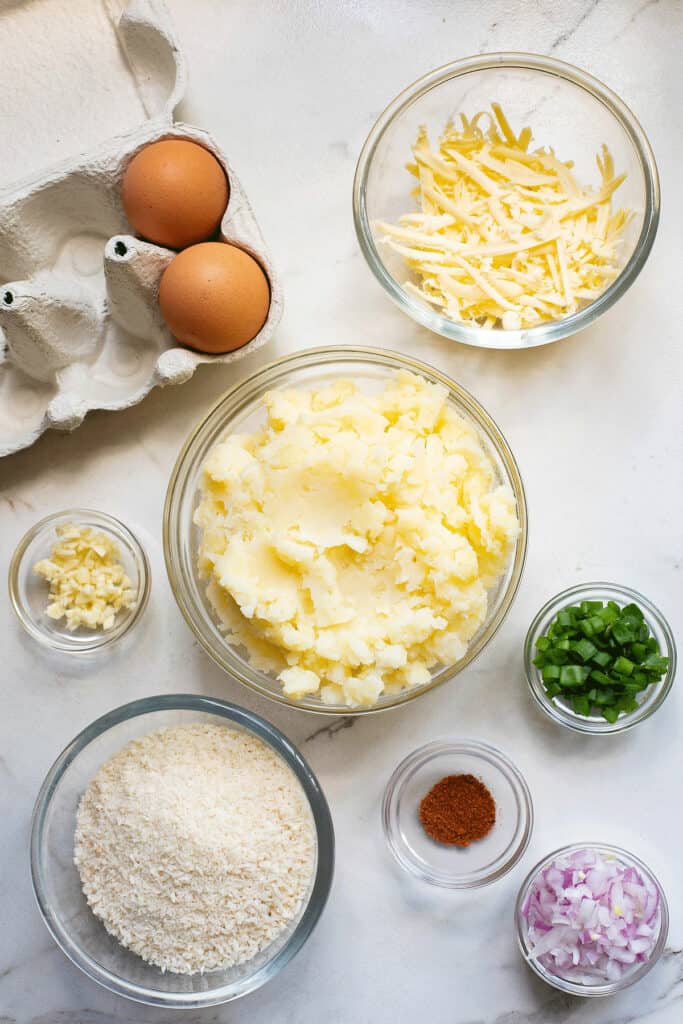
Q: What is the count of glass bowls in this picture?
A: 7